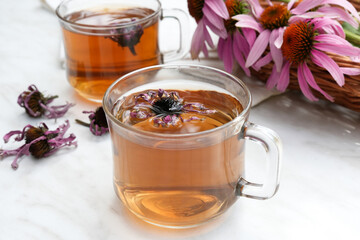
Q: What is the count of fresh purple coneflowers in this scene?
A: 4